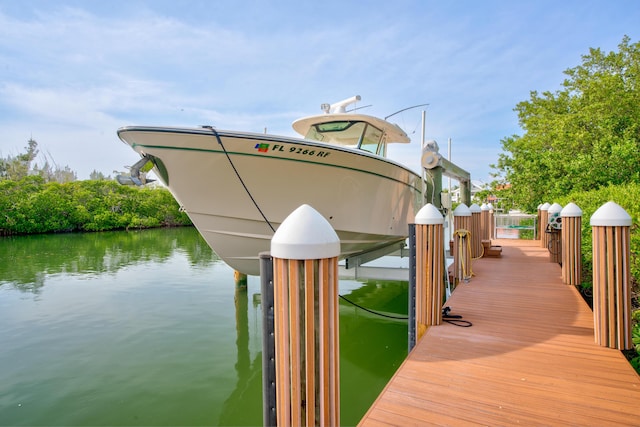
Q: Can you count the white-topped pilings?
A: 11